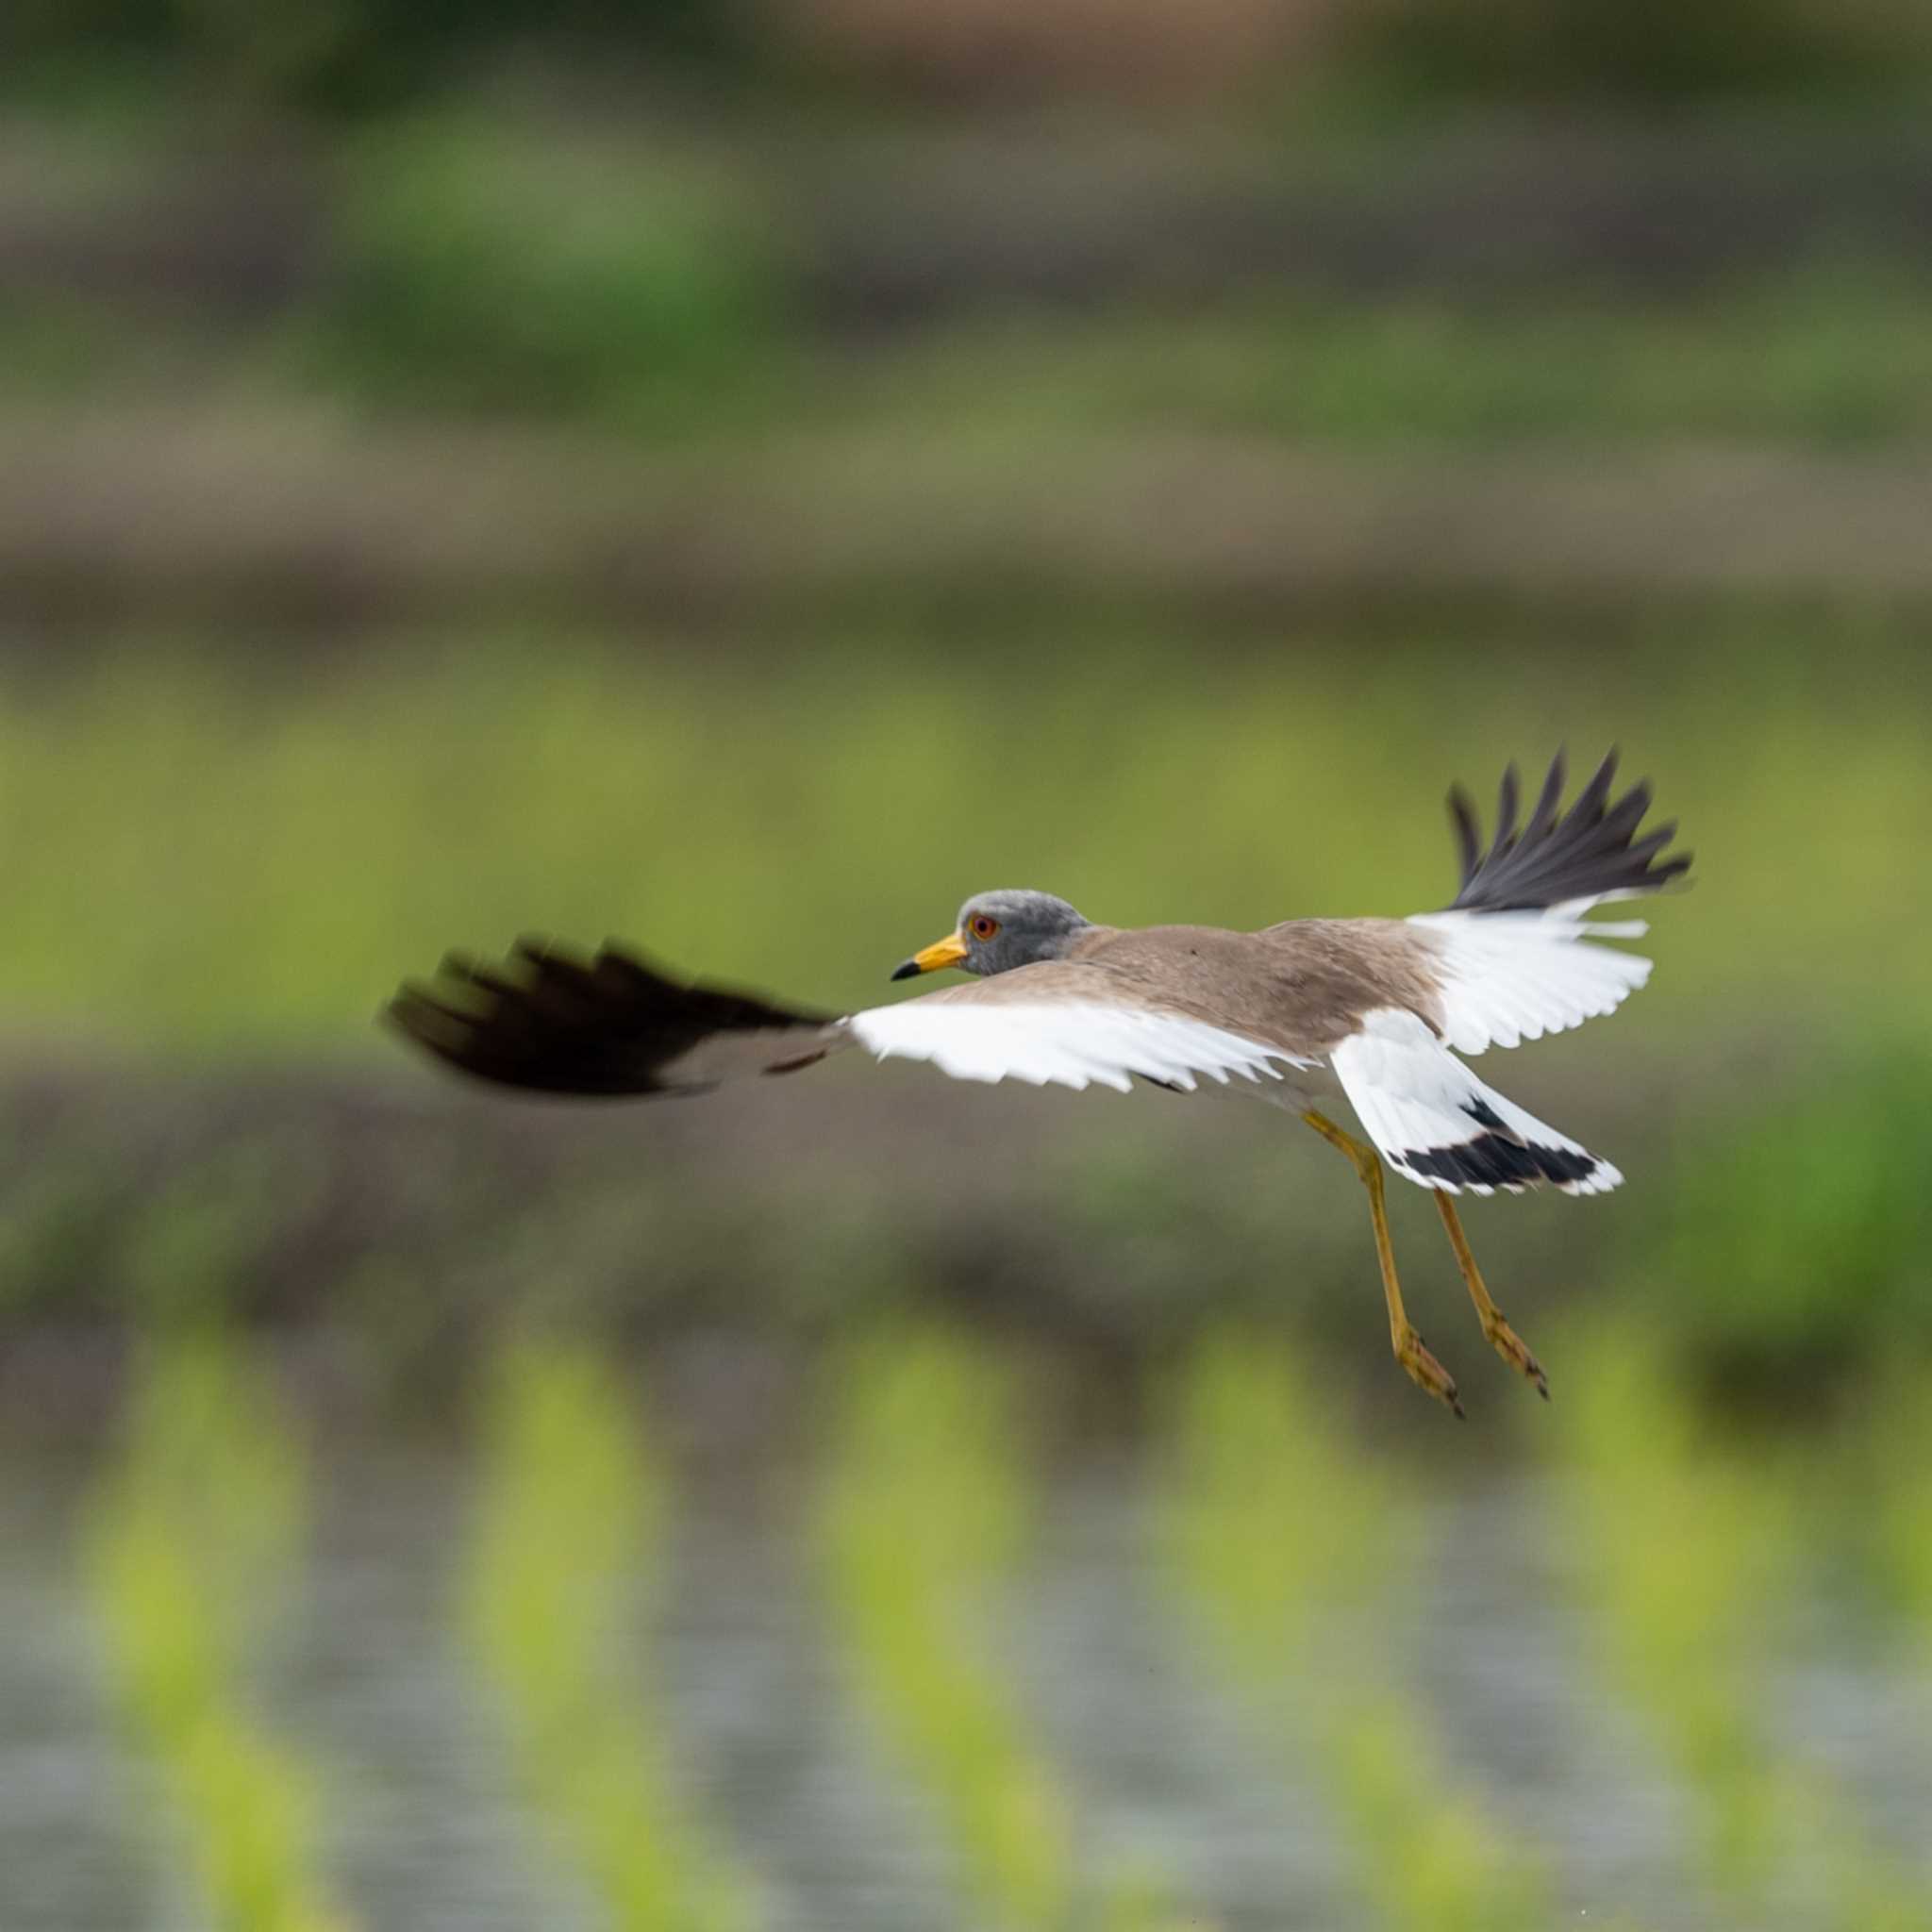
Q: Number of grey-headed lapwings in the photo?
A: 1